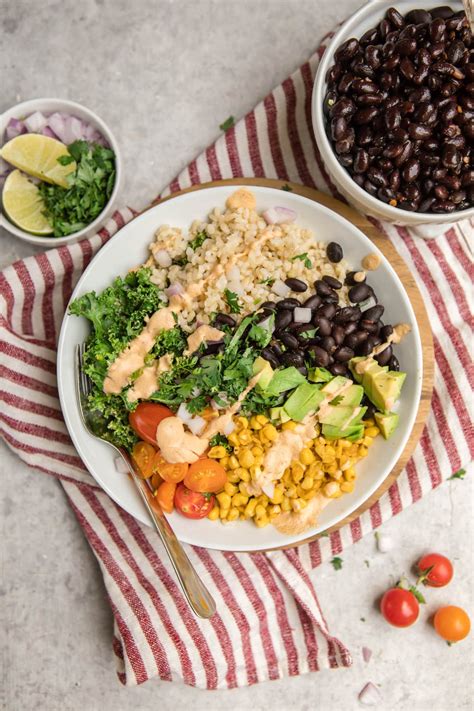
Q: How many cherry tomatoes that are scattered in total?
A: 3